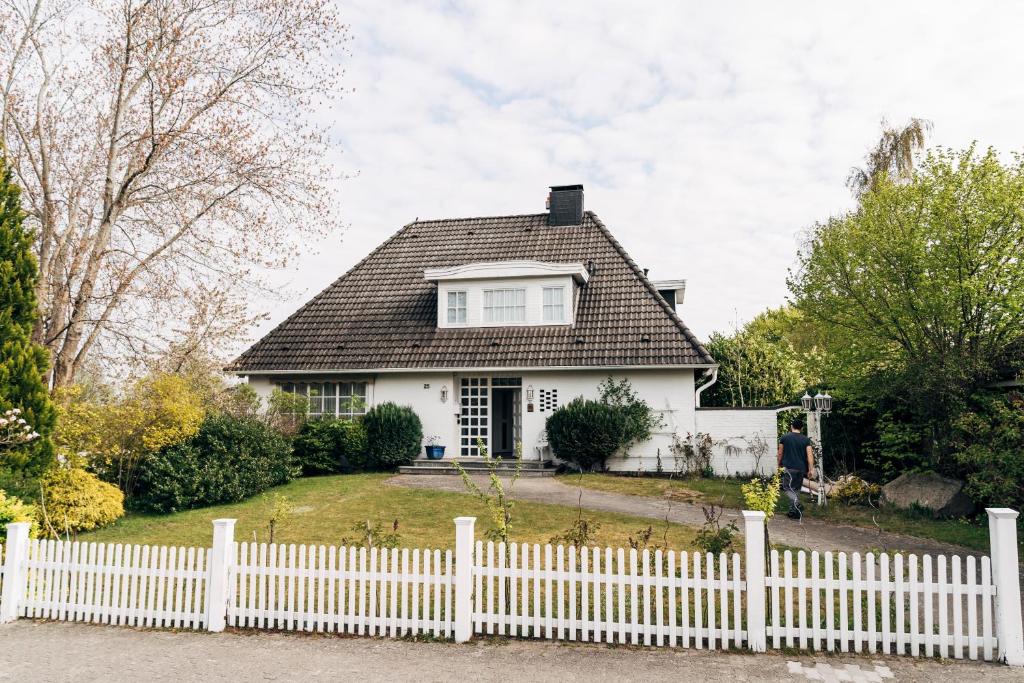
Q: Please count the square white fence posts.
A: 5